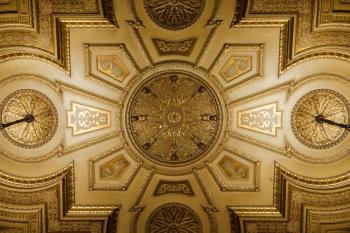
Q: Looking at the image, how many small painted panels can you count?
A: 8